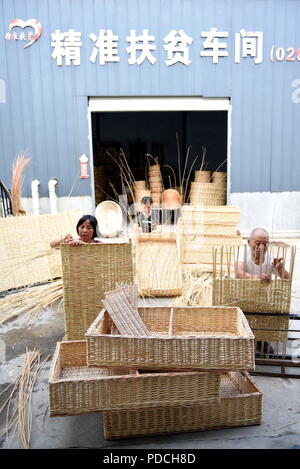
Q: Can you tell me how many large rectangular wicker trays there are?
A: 3